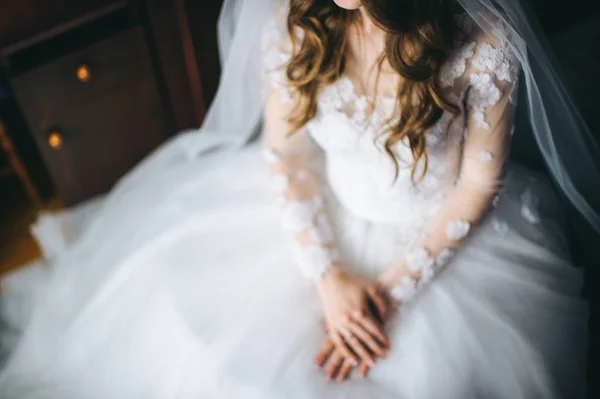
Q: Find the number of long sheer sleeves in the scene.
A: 2